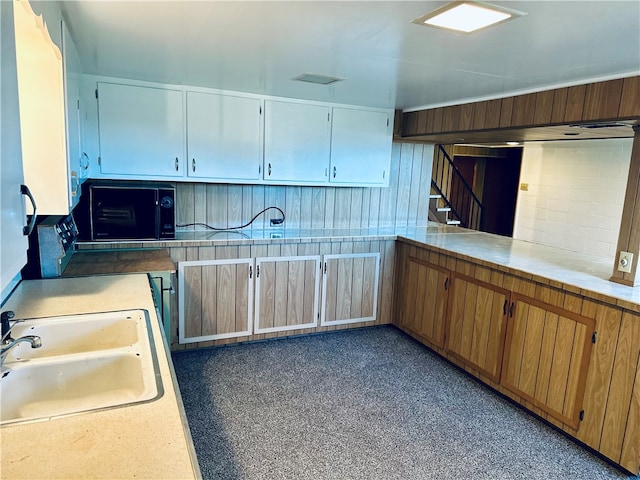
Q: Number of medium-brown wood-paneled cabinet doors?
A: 3